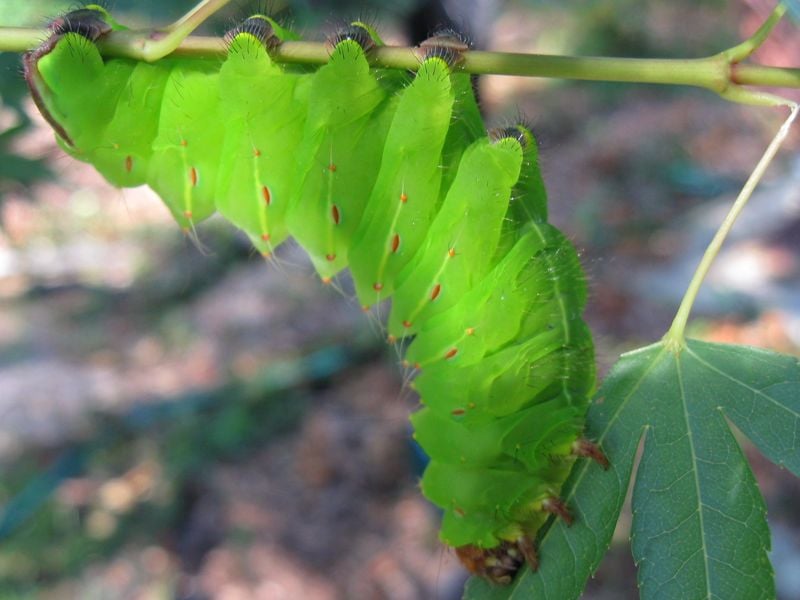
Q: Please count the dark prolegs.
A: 5